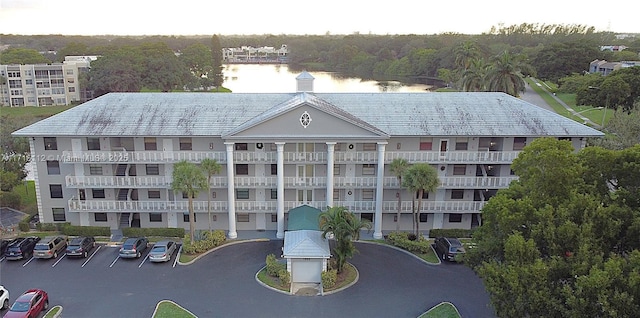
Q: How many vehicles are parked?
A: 9